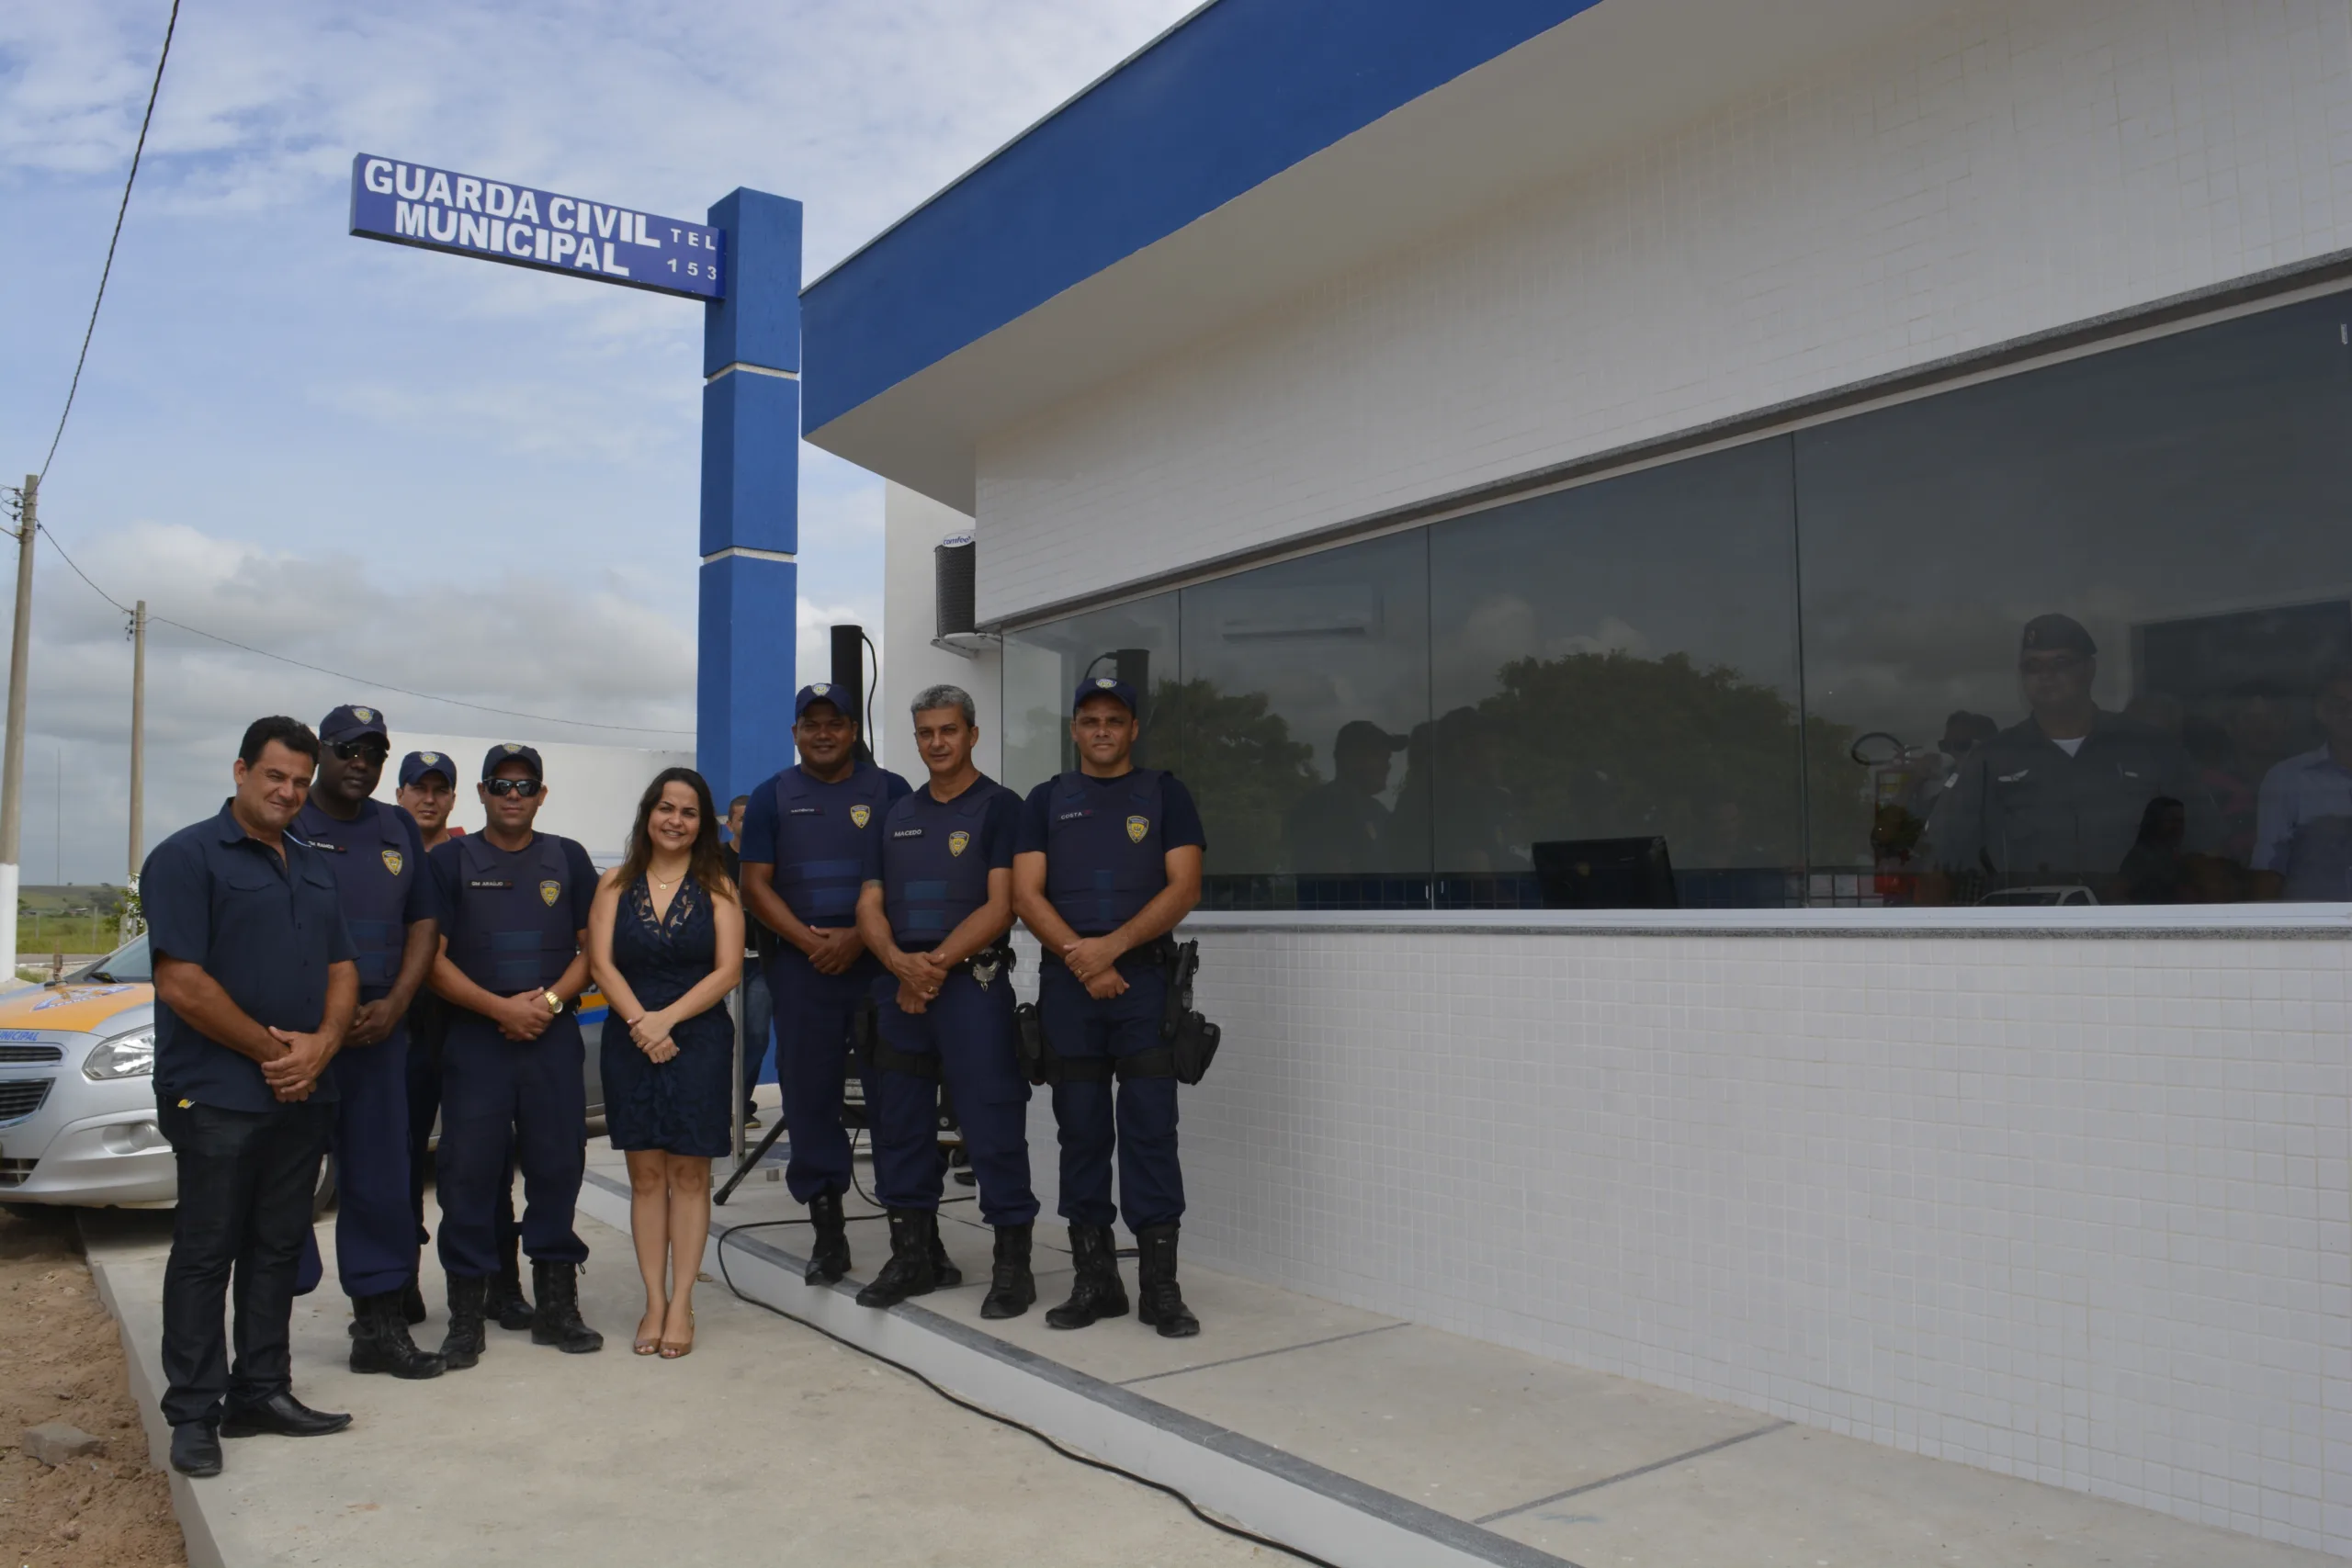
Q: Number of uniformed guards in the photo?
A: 6